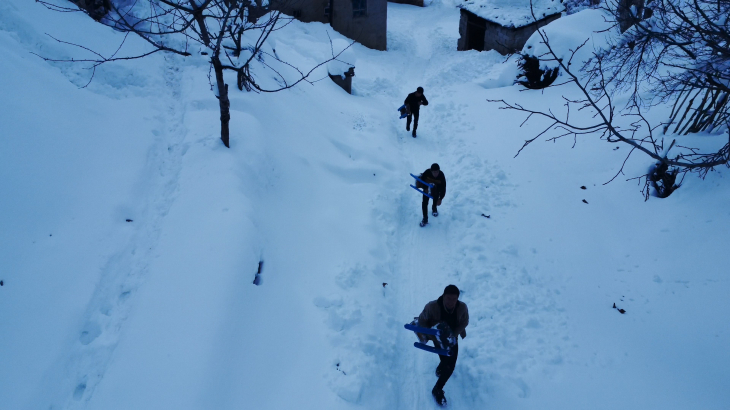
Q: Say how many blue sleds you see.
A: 3